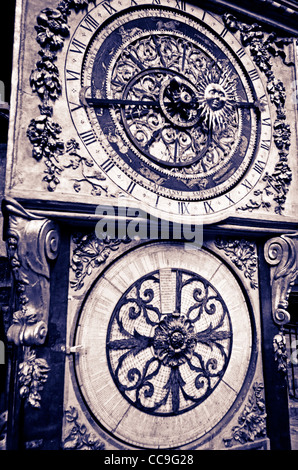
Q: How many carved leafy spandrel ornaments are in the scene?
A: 4